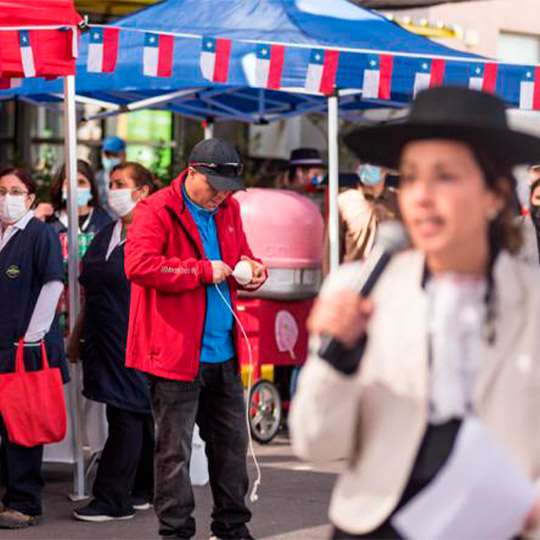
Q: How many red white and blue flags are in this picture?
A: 10